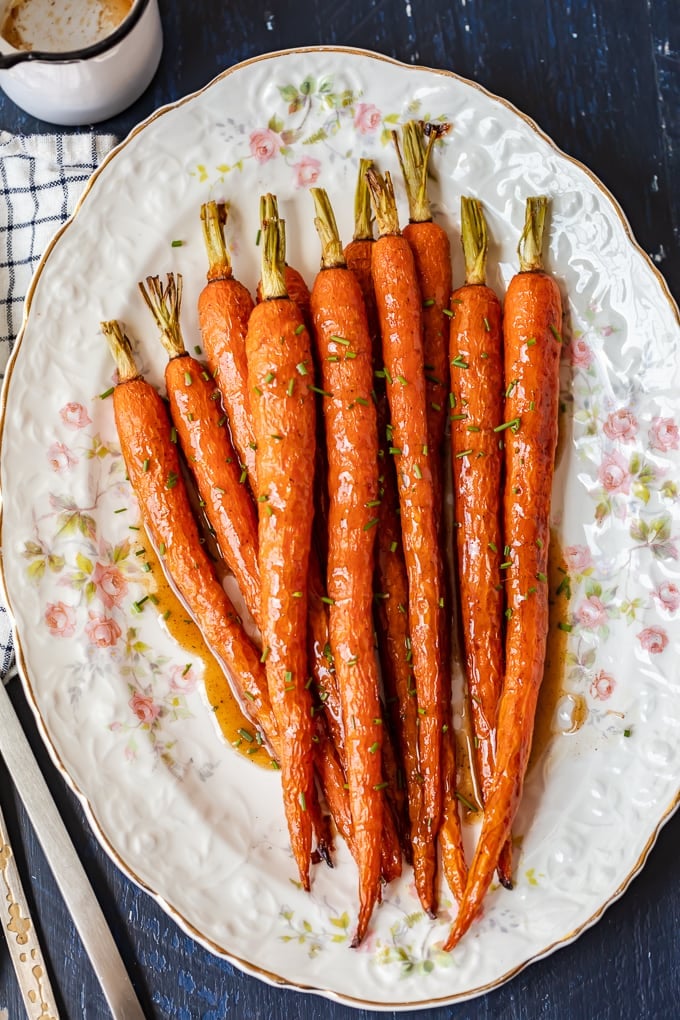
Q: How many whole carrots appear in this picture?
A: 11